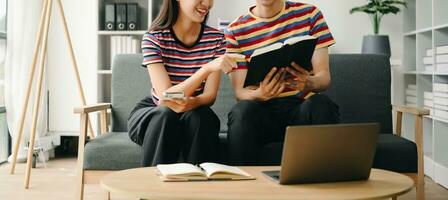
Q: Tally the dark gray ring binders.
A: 3